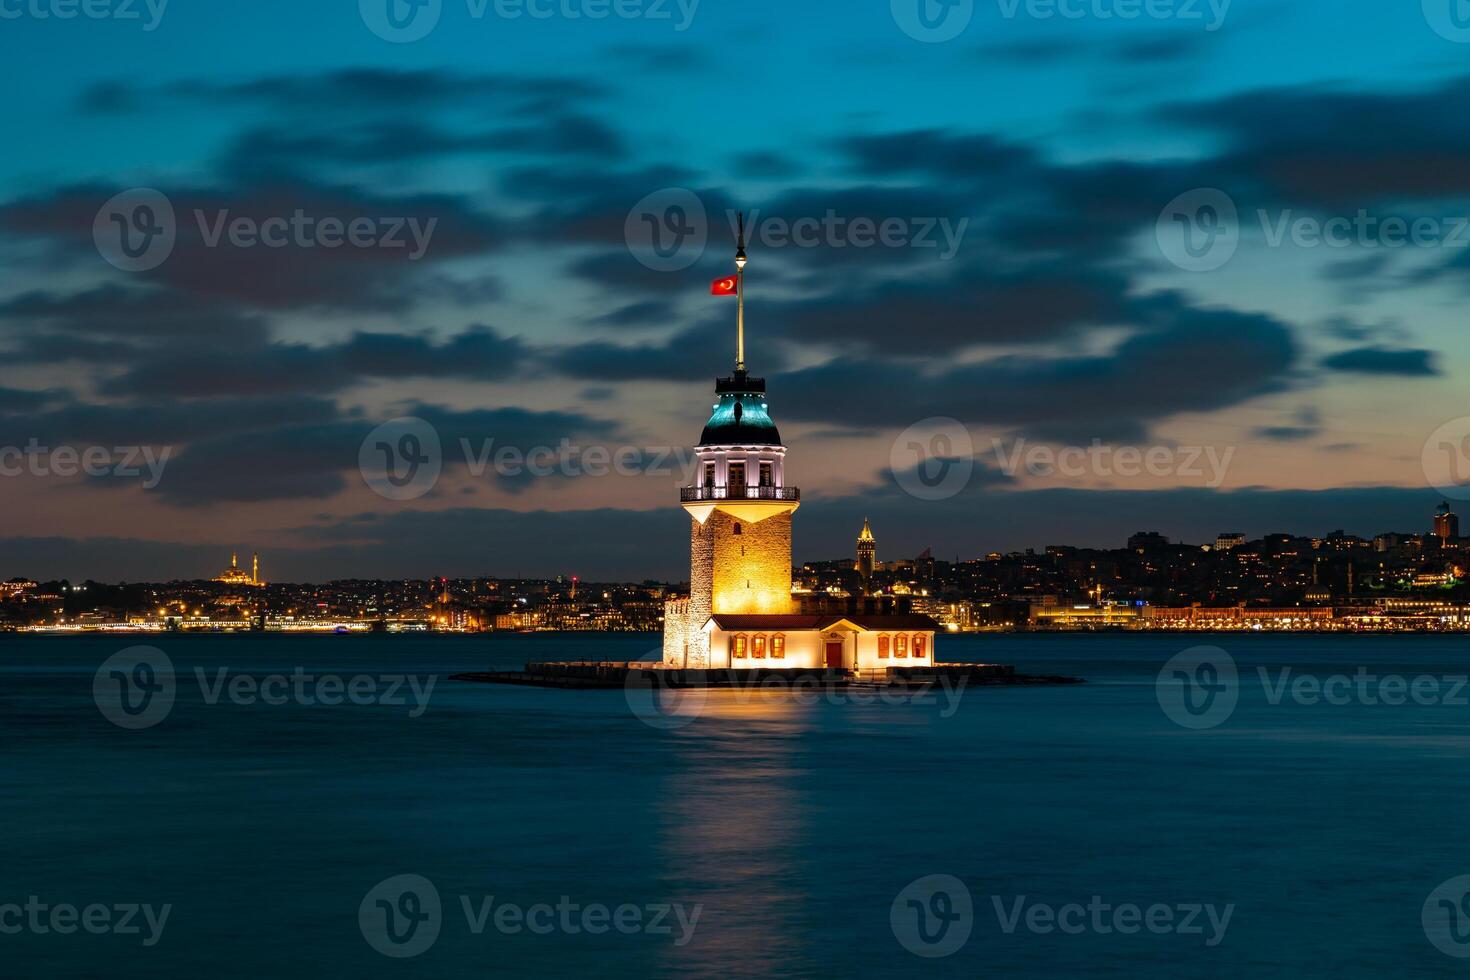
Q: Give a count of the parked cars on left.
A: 0